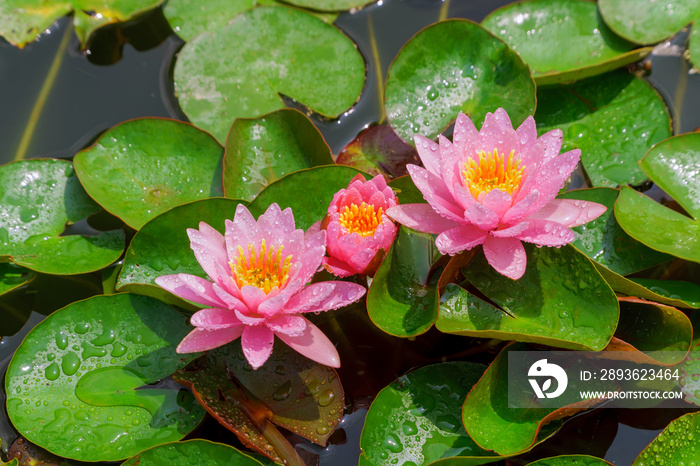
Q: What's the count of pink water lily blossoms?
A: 3